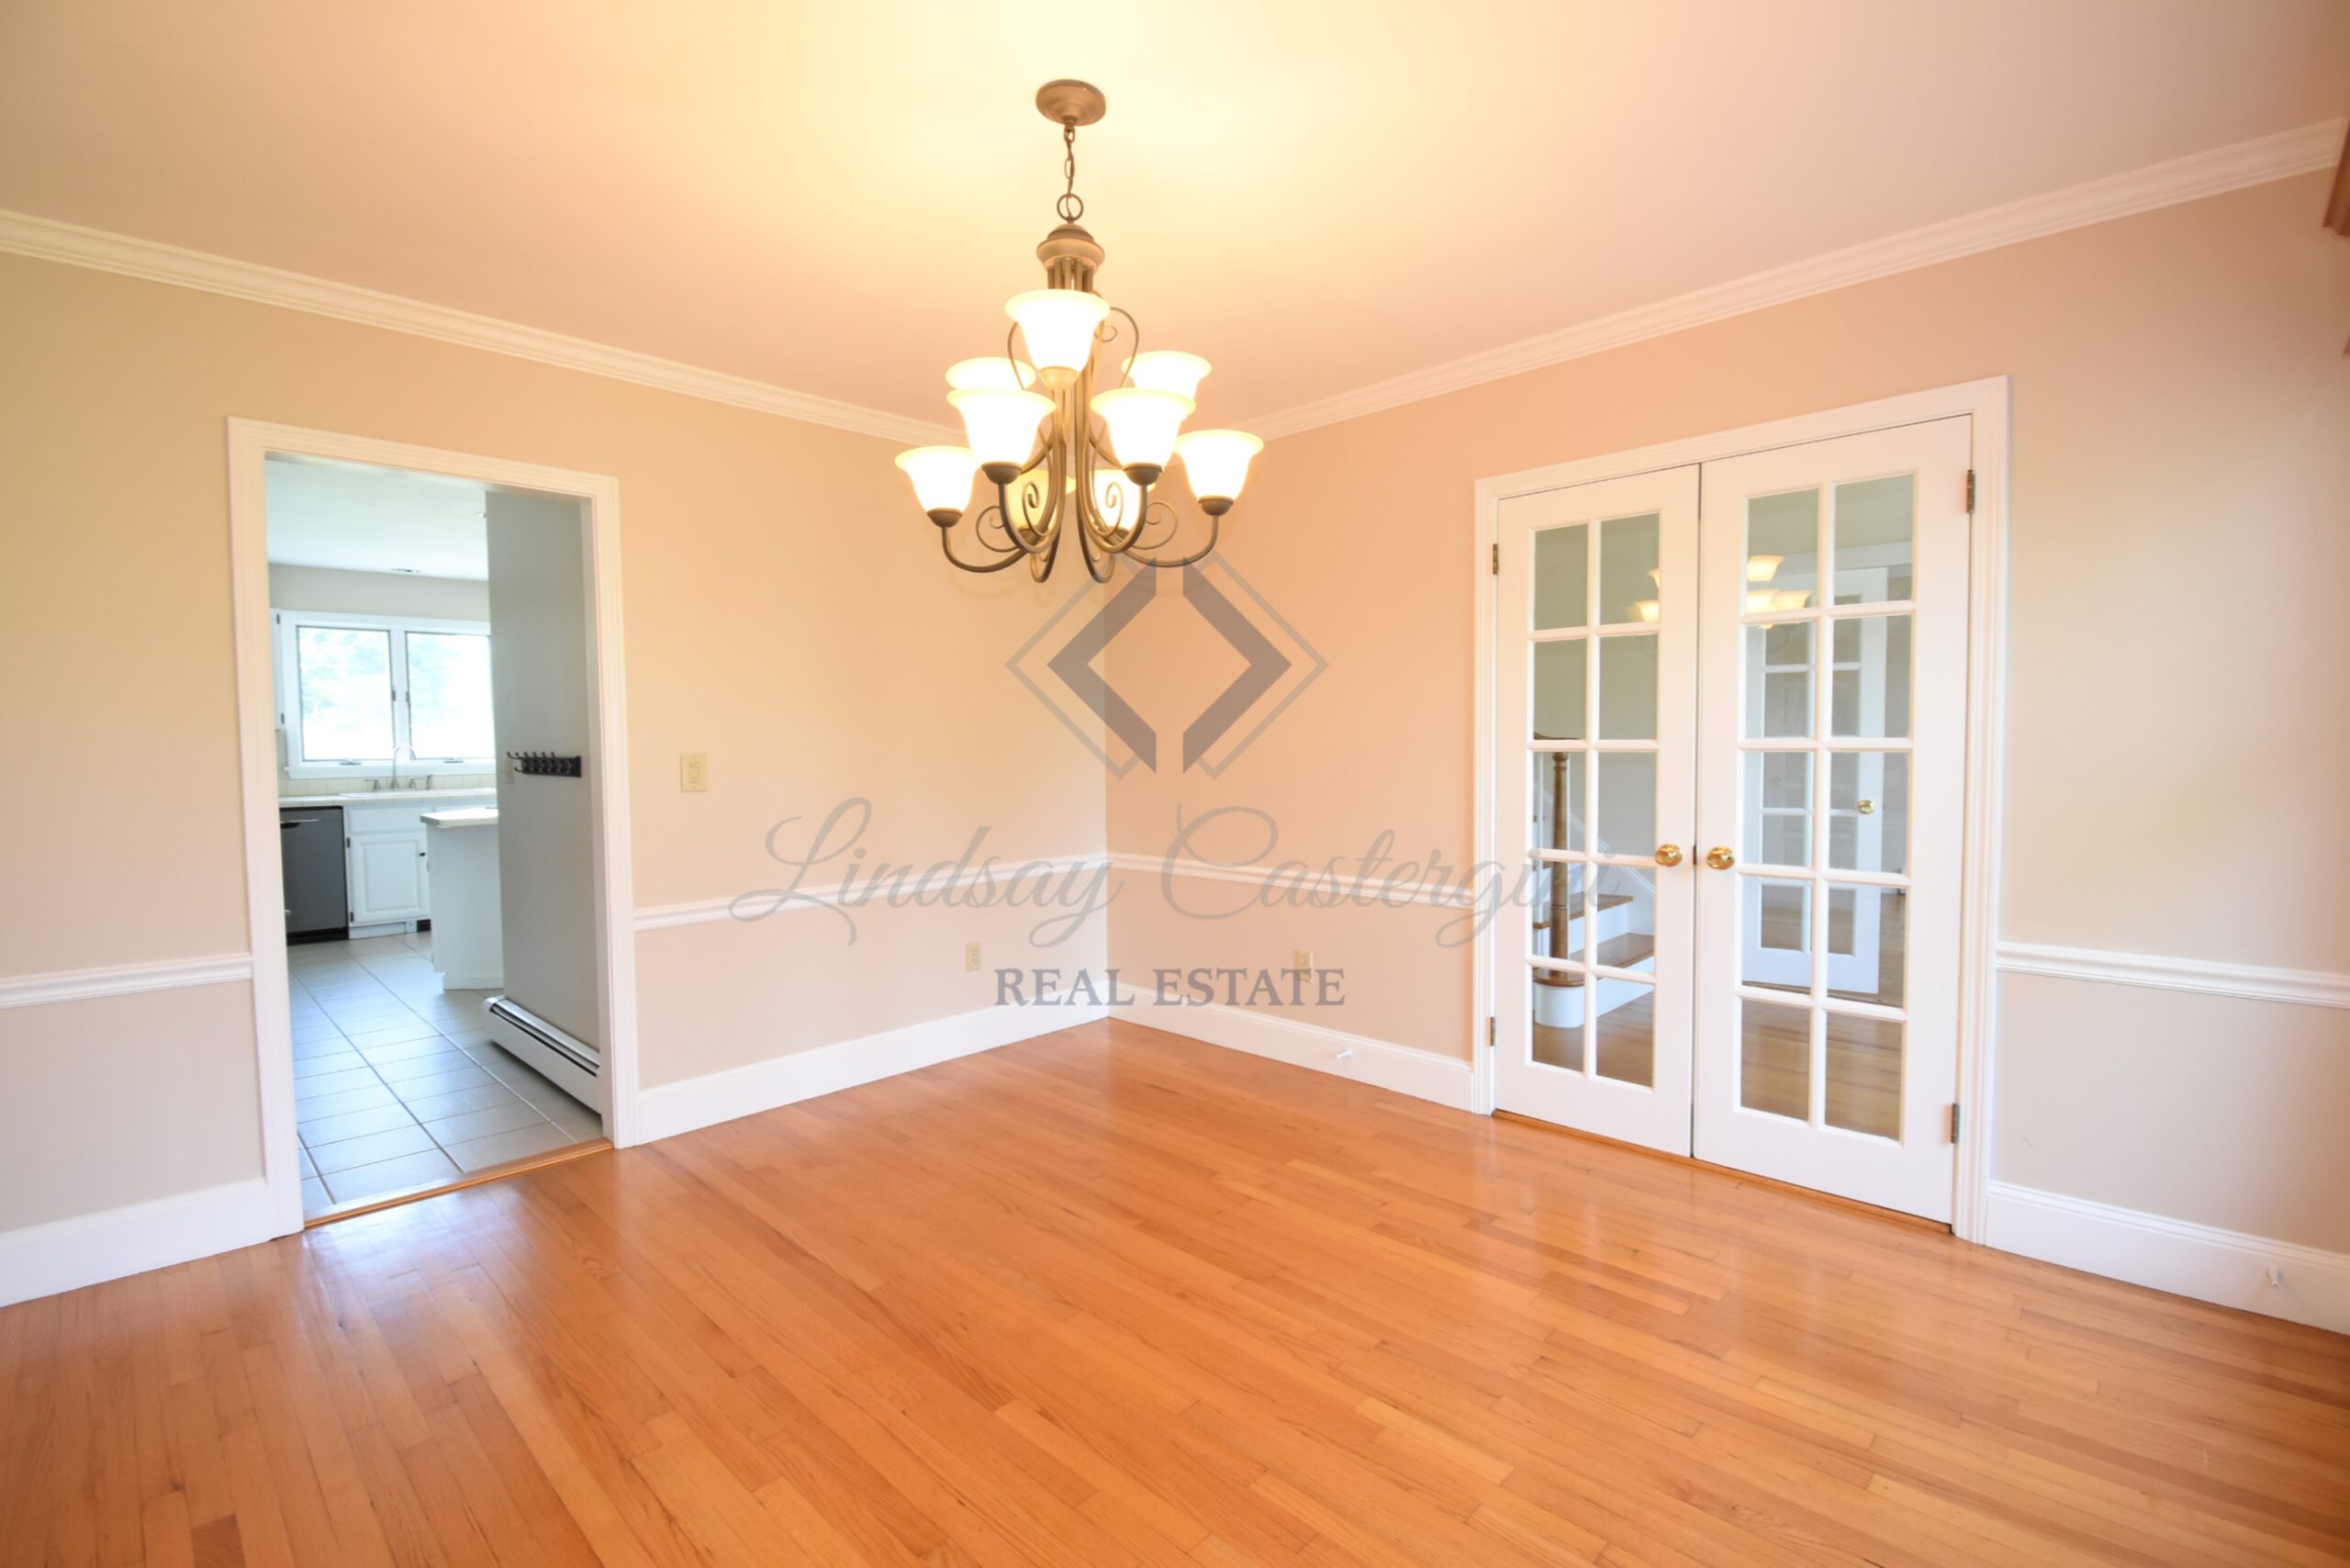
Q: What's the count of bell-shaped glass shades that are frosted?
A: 9